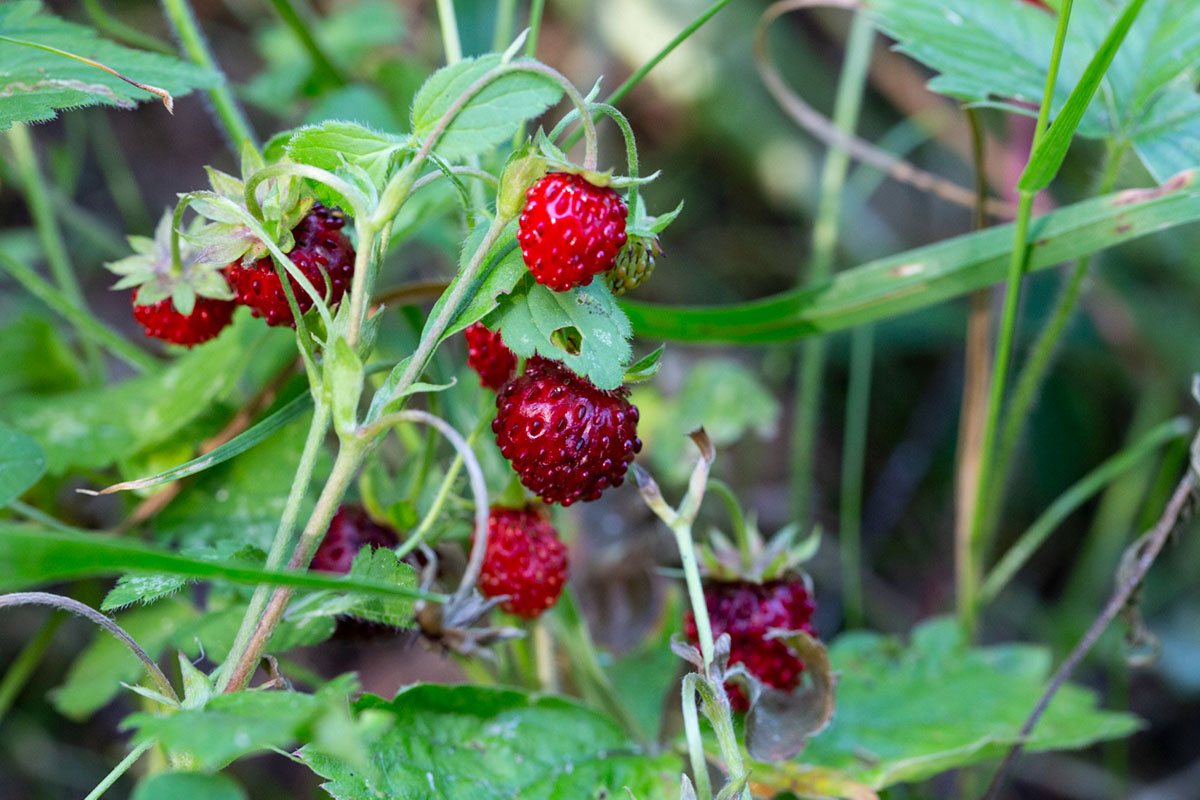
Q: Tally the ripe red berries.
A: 8